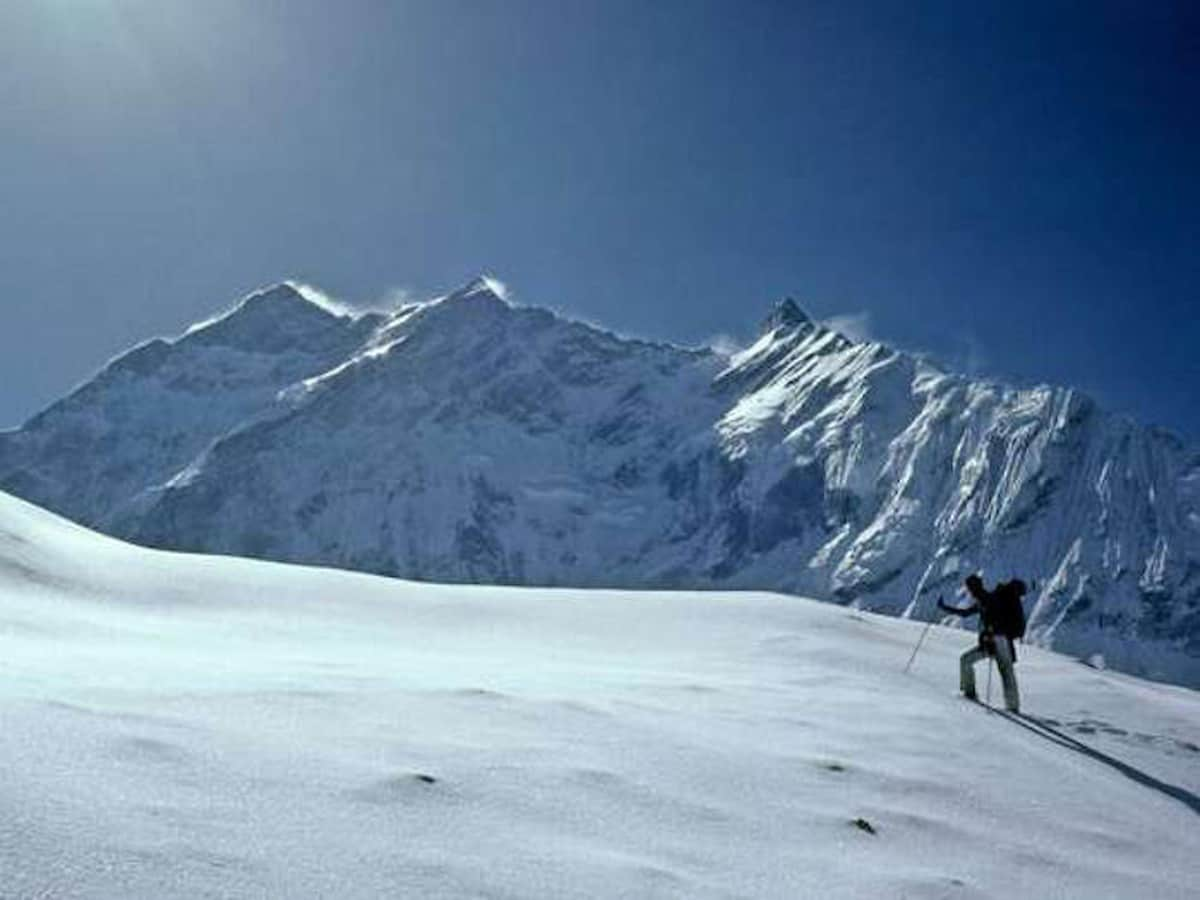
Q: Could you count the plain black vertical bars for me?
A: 0